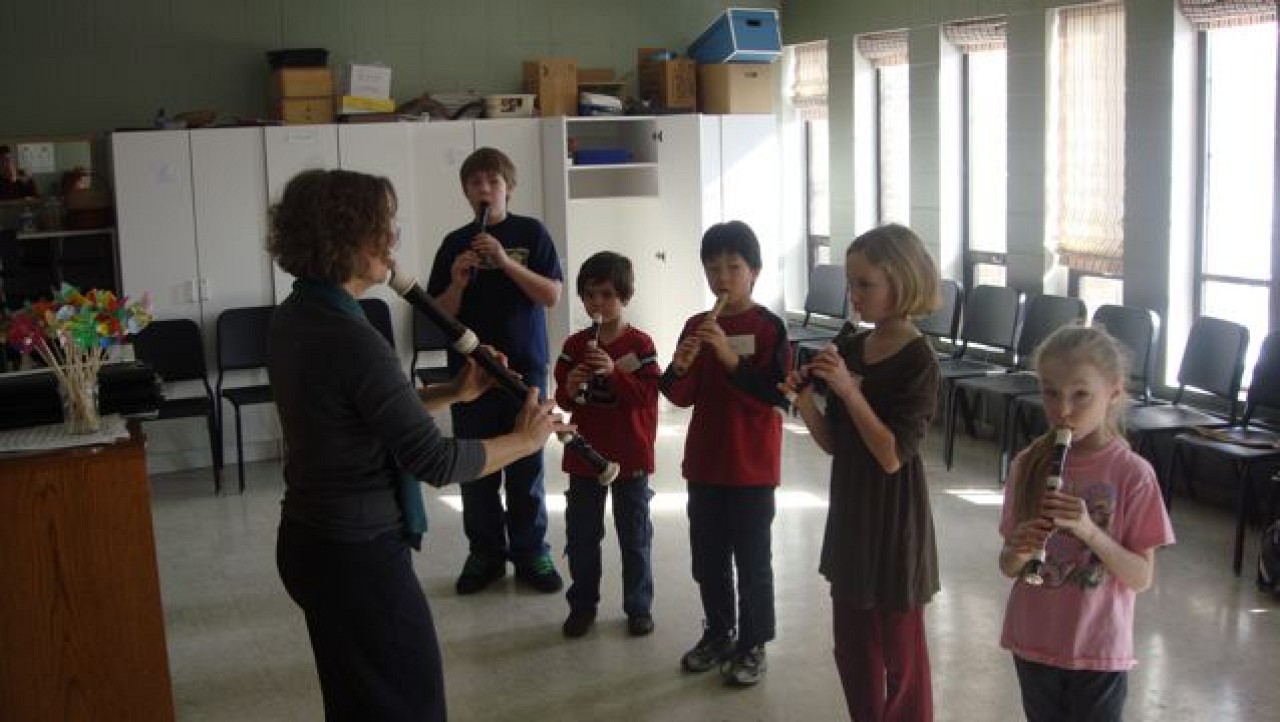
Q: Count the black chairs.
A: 11